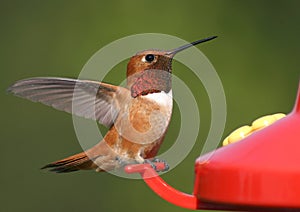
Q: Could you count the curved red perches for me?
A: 1